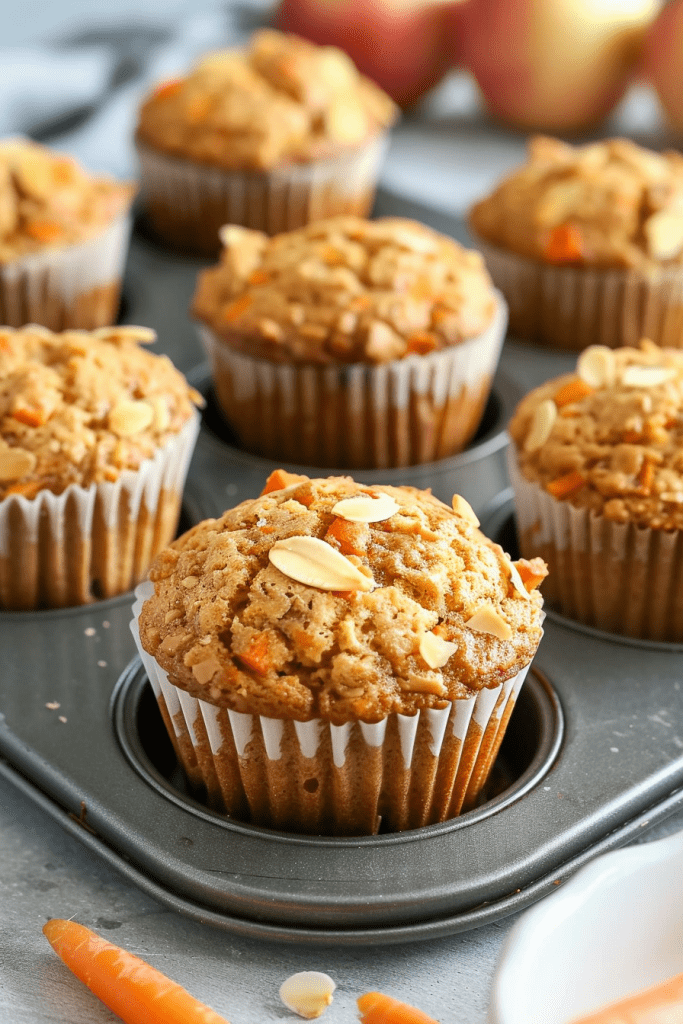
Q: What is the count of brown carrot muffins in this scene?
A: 7